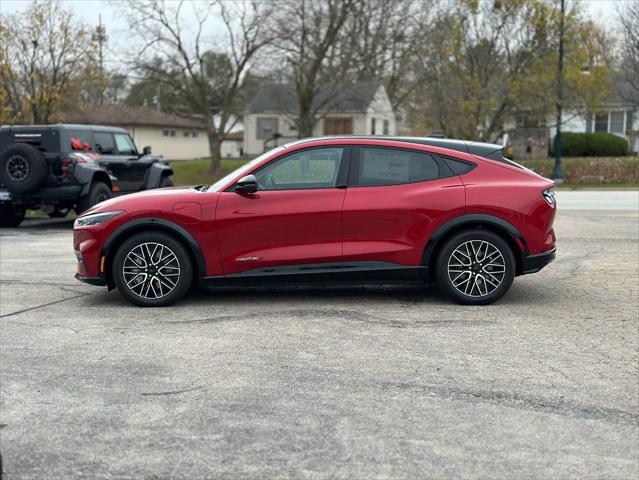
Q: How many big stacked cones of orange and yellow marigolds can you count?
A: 0